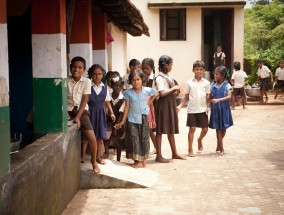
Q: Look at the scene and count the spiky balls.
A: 0